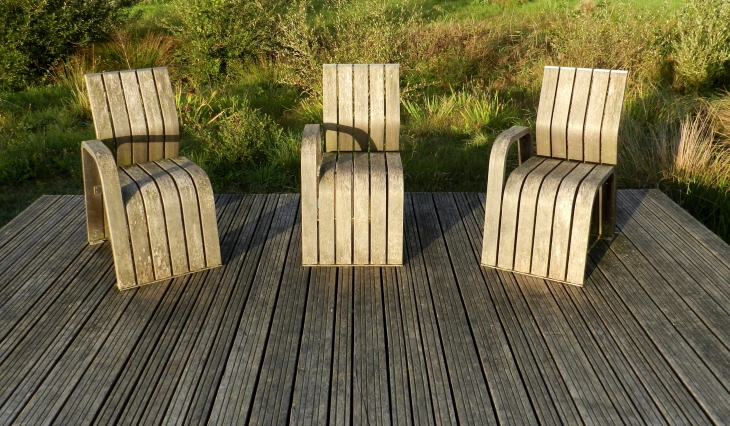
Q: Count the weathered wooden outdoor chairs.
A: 3